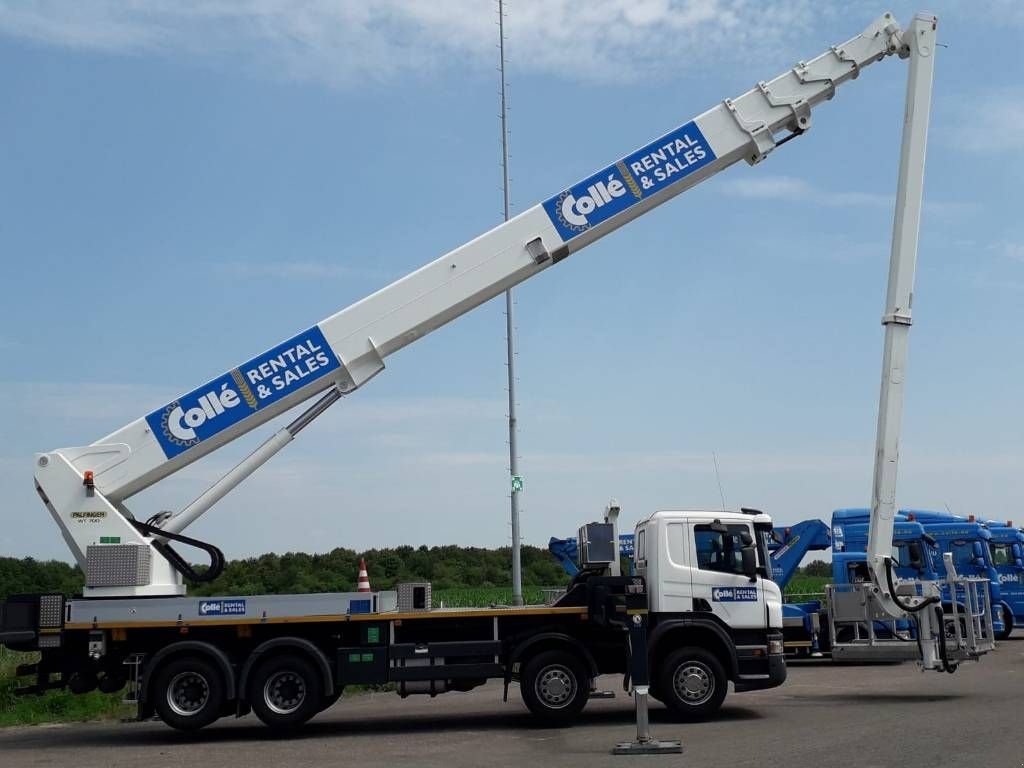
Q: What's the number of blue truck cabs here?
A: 4